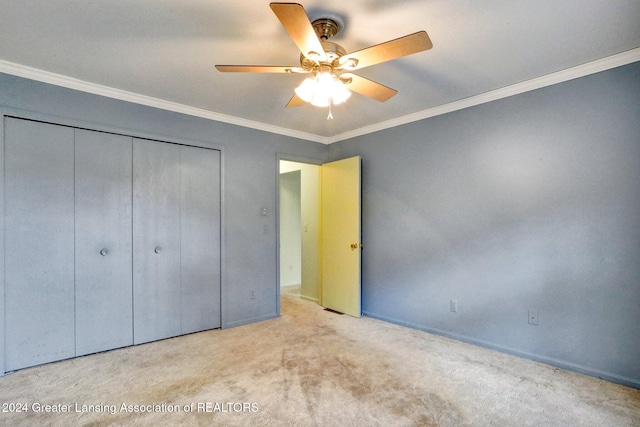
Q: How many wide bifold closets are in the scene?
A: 1